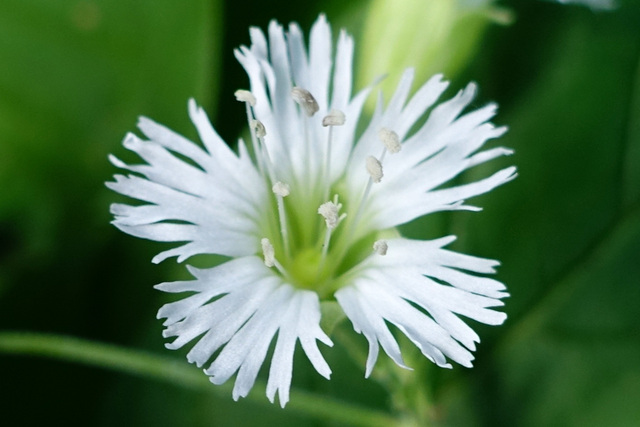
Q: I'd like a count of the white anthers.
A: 10